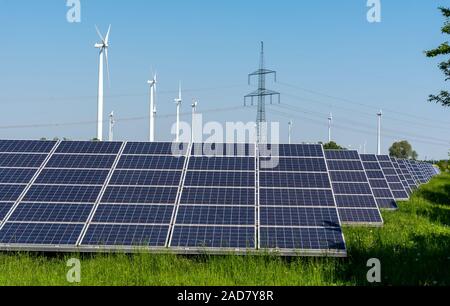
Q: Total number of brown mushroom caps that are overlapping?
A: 0